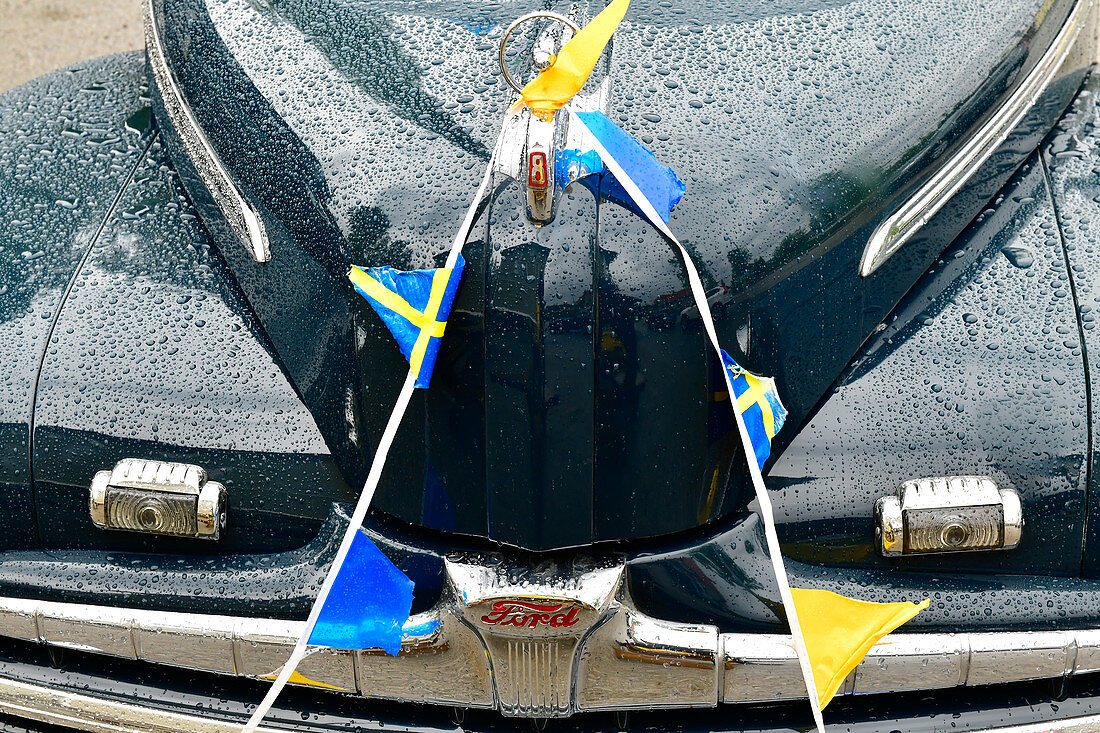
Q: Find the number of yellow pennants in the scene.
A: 2